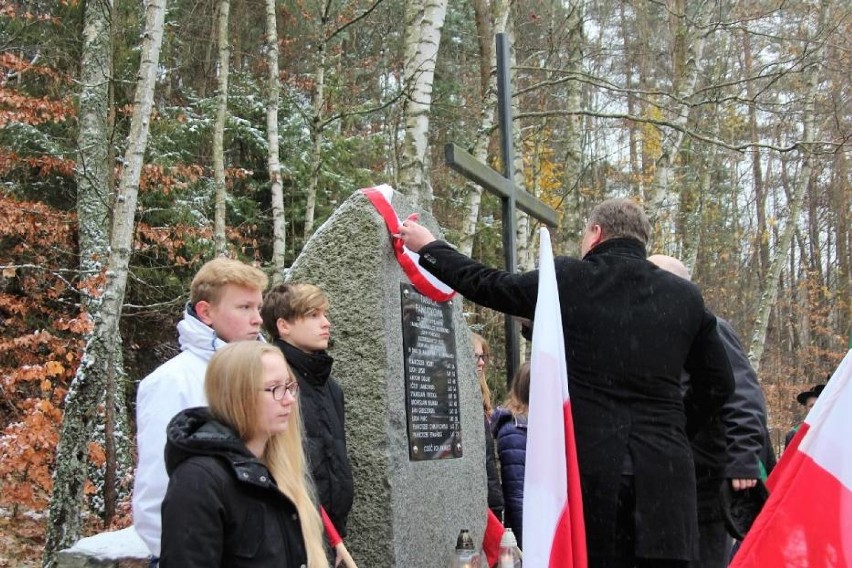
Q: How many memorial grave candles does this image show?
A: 2